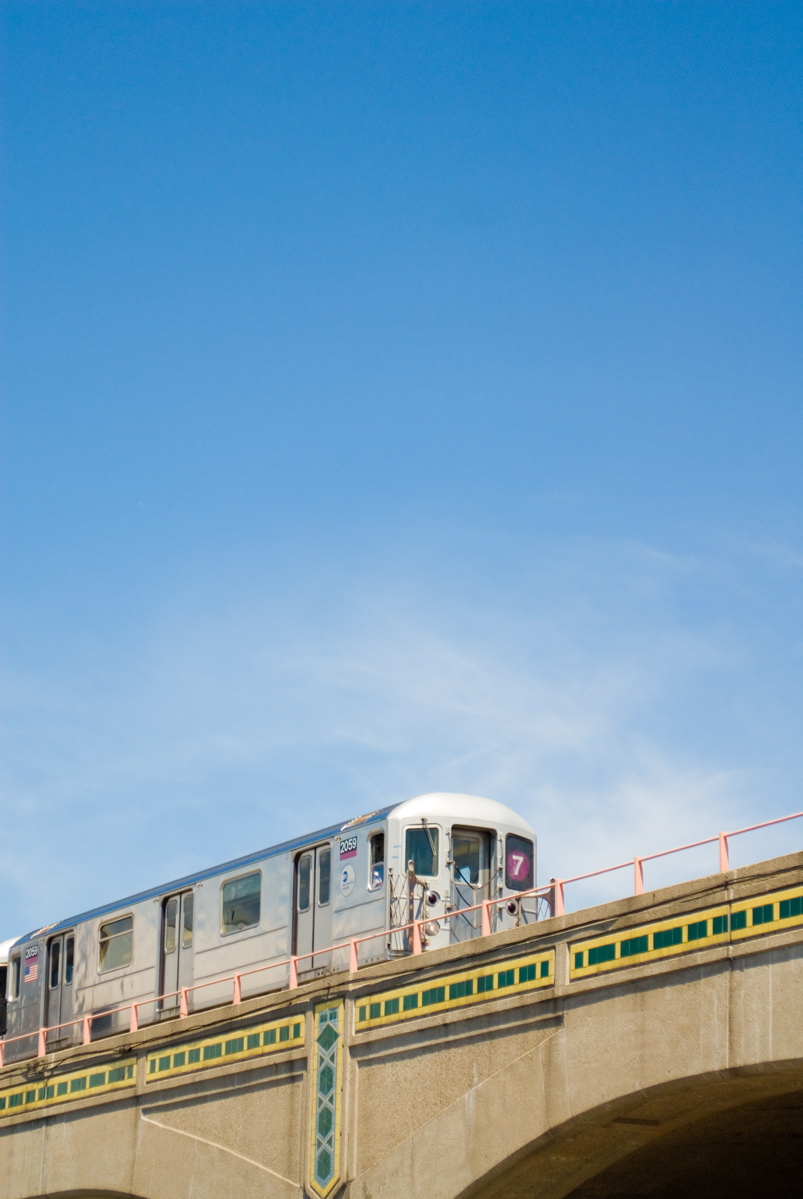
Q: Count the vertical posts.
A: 13